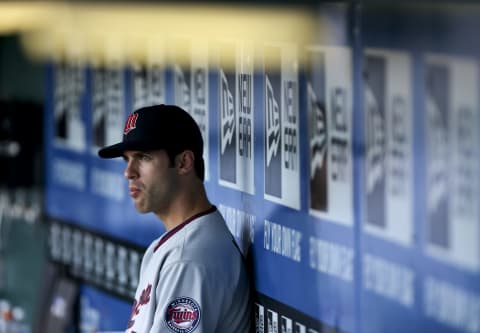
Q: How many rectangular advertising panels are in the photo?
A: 9